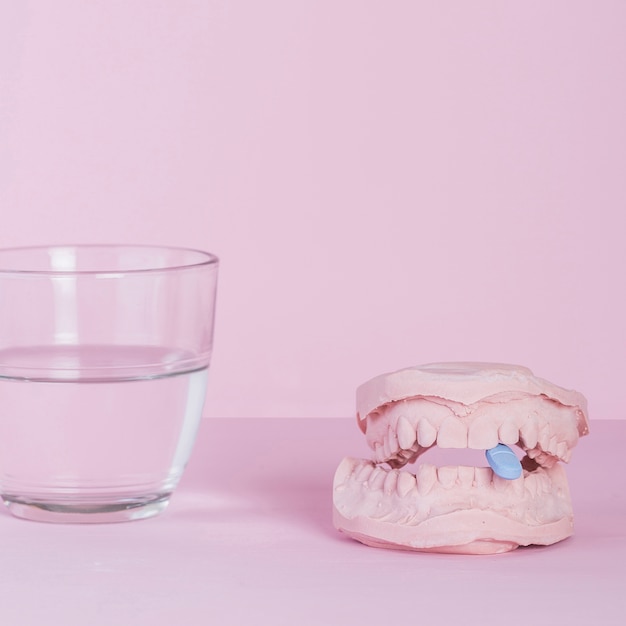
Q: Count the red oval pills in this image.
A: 0